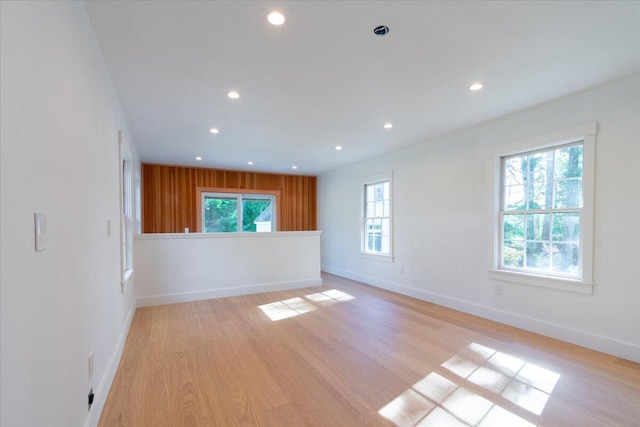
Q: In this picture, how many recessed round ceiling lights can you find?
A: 9